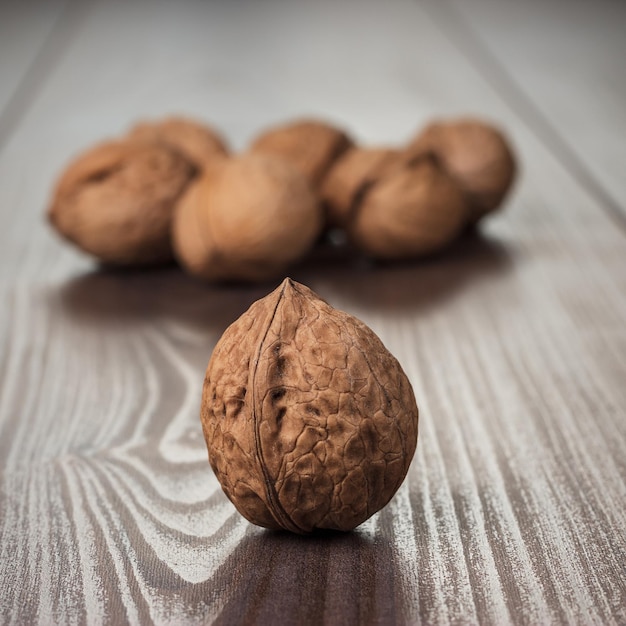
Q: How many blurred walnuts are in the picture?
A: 7